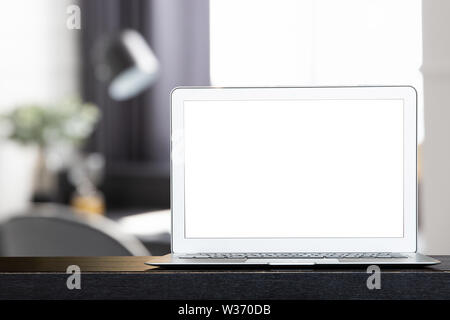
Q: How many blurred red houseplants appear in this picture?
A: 0